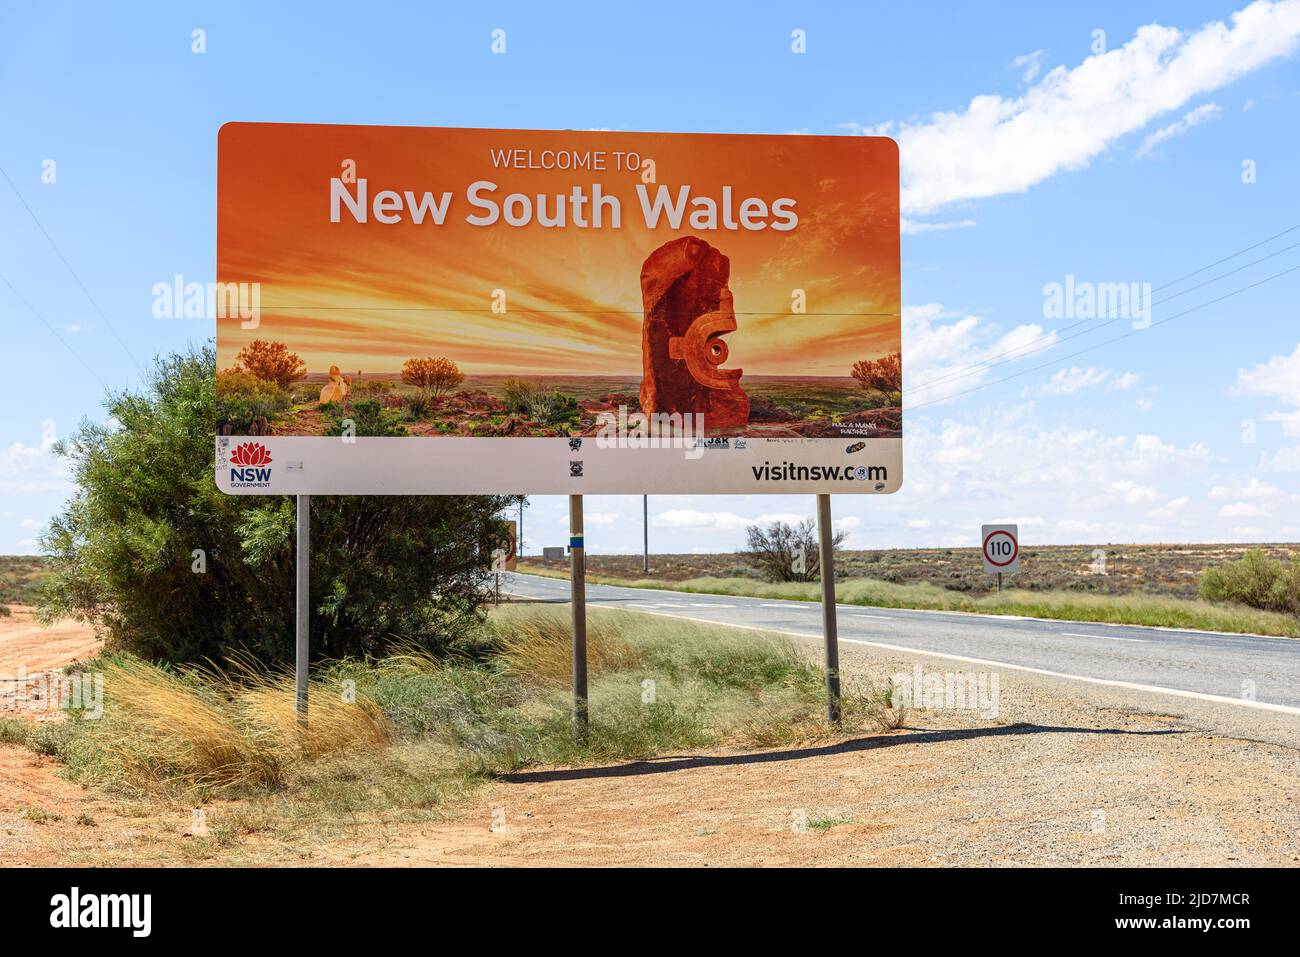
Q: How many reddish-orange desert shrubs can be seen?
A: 3